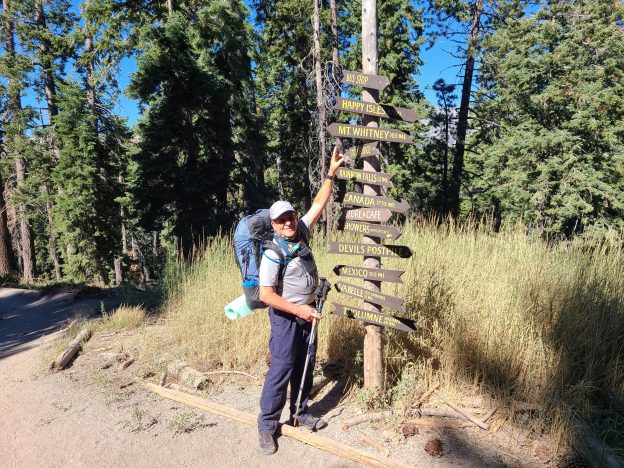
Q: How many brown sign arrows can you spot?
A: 12